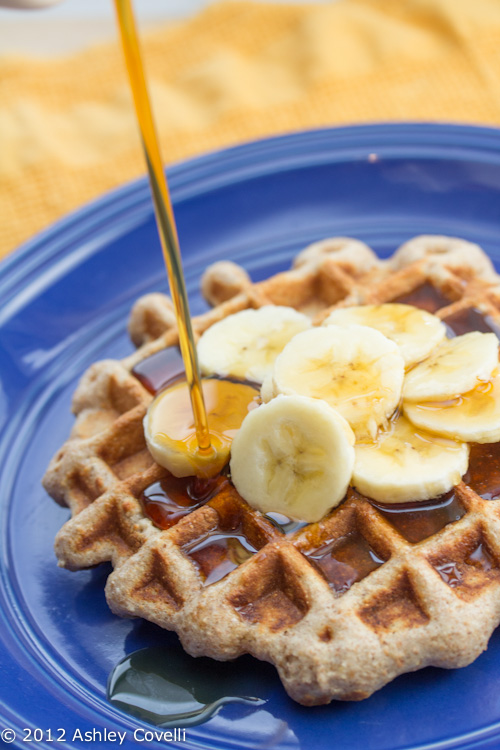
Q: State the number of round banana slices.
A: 8